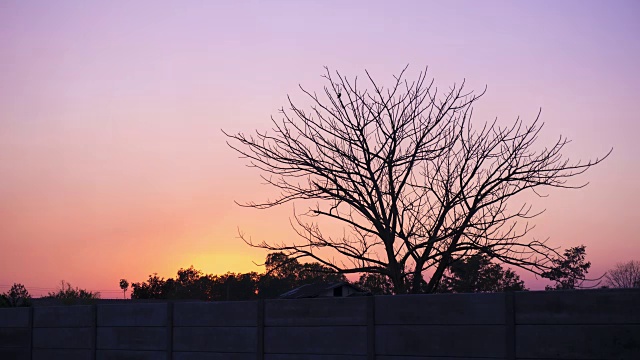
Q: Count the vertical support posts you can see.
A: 6